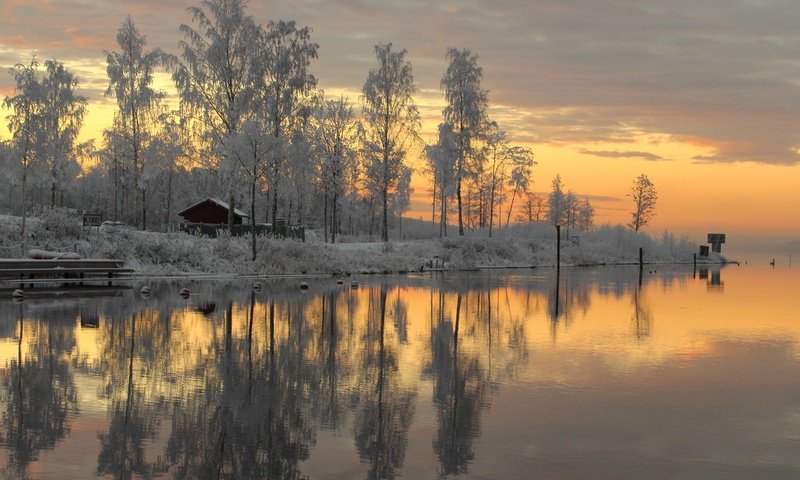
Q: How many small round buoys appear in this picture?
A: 7